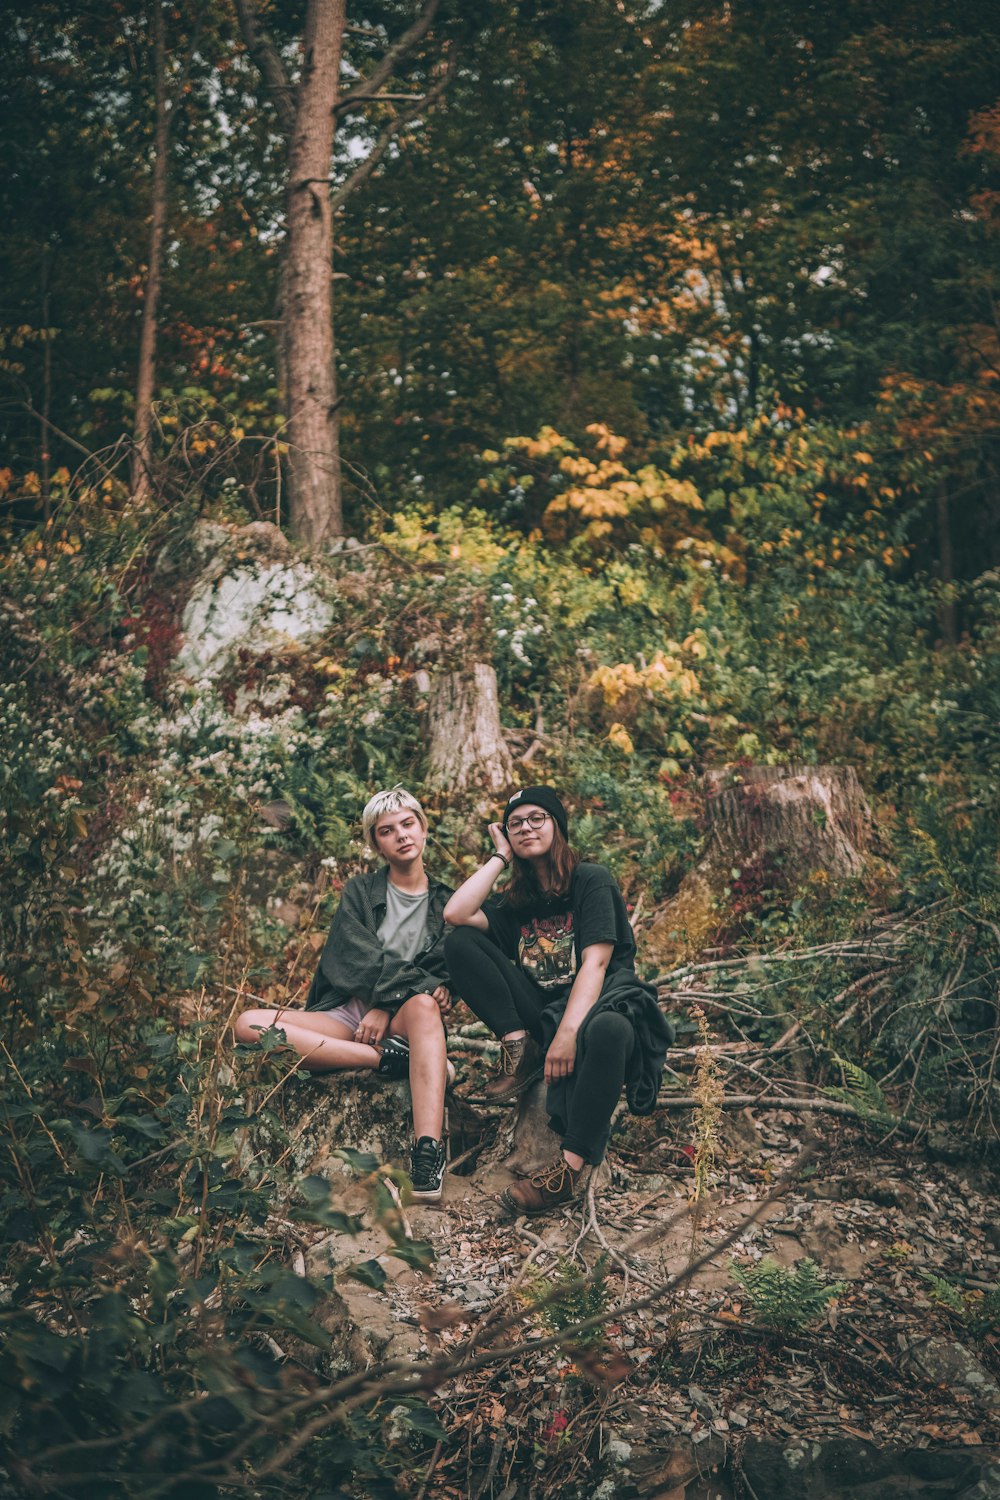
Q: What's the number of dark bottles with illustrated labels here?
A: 0